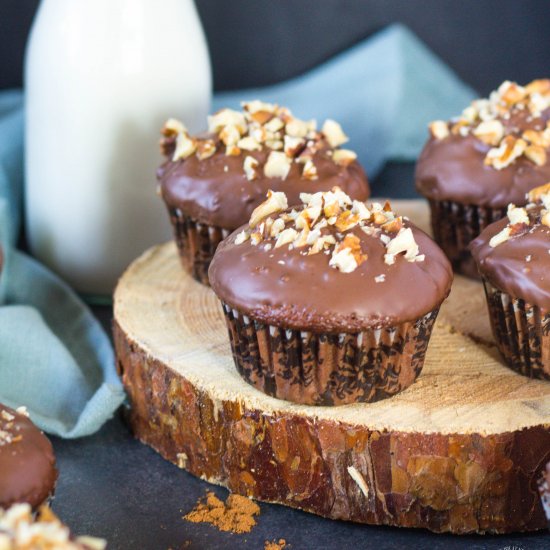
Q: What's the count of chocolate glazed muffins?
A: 6